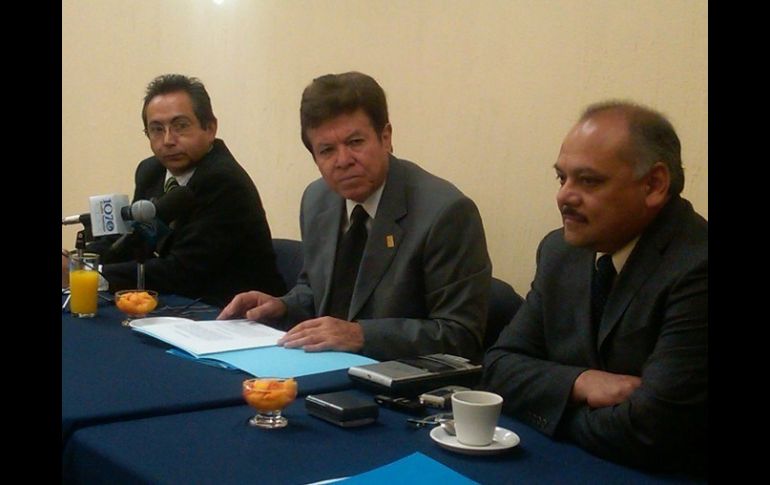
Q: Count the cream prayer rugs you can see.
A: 0